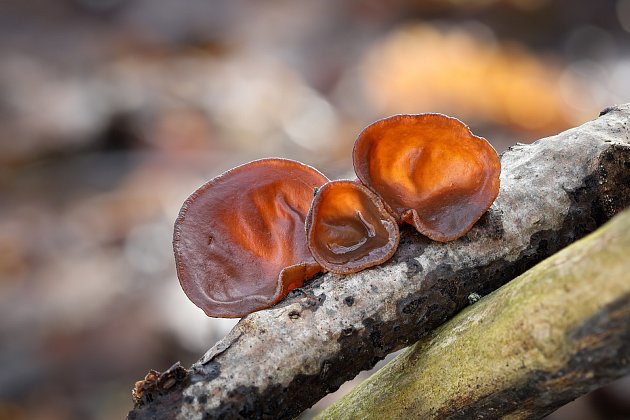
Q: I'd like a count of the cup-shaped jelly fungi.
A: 3